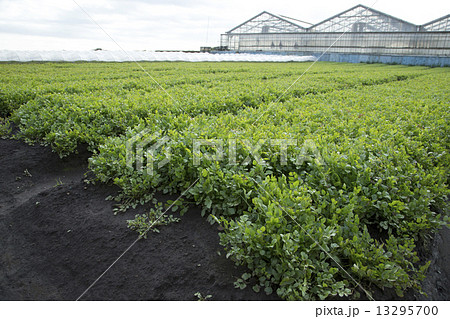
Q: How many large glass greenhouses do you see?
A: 3